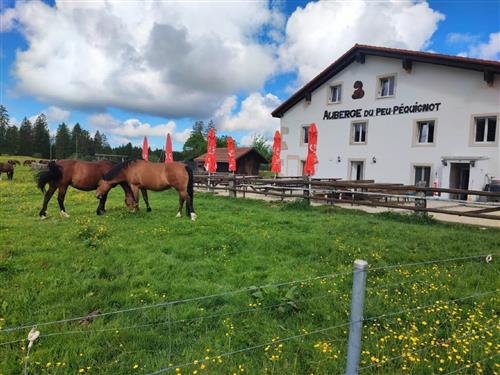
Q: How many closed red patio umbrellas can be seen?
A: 6